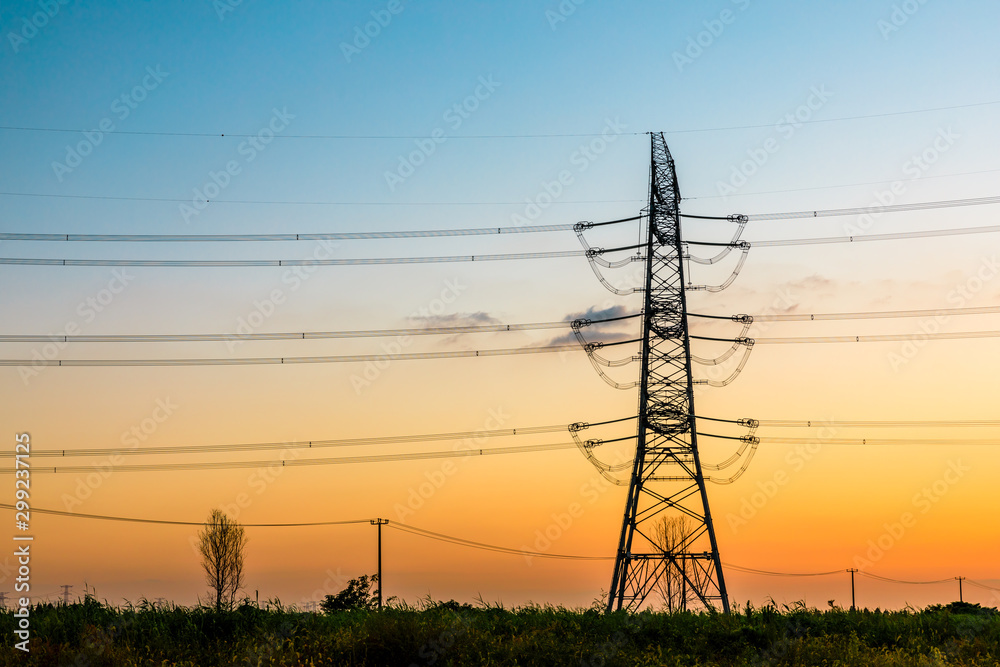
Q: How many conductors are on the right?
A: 6